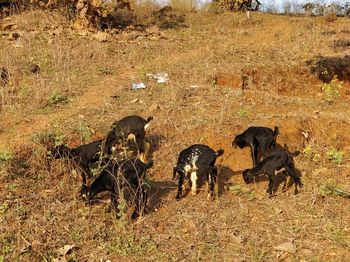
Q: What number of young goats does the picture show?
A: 6